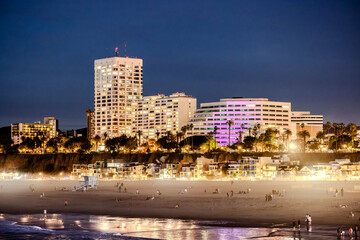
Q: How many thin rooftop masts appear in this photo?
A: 2